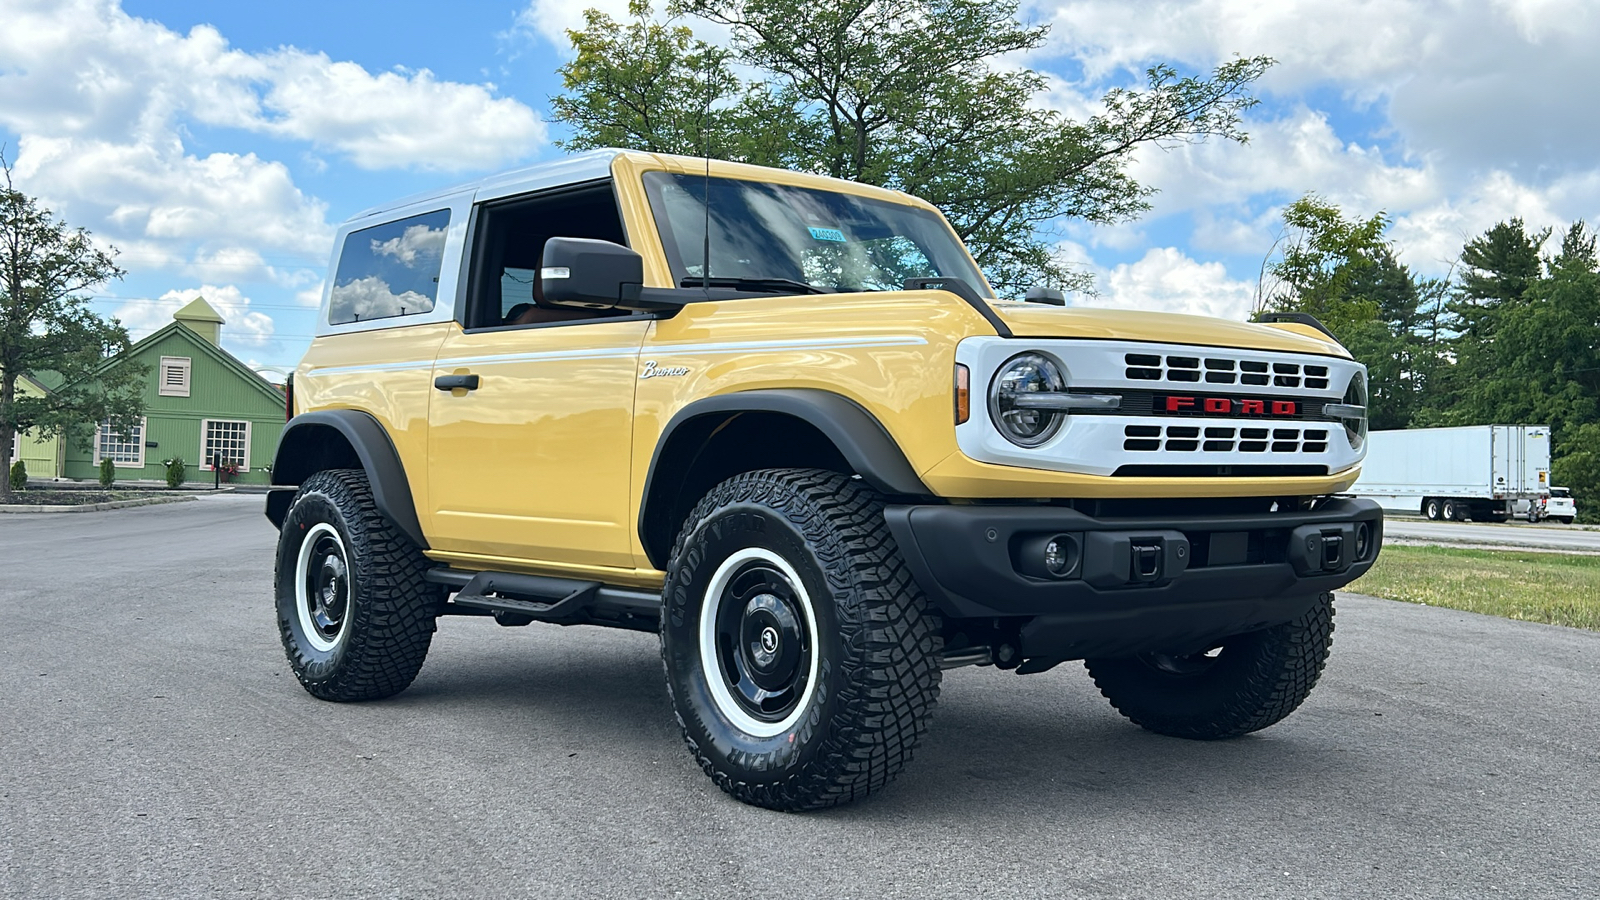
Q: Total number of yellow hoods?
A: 1